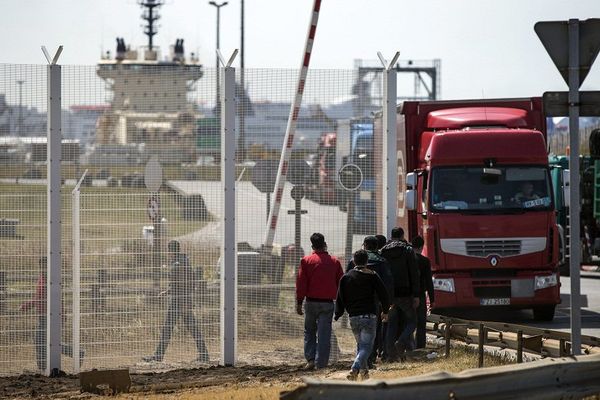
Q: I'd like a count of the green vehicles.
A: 1